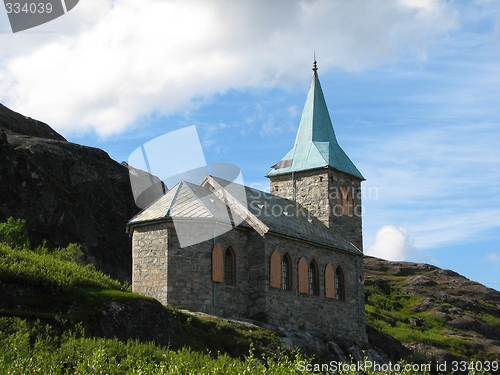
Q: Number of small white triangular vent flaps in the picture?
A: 4